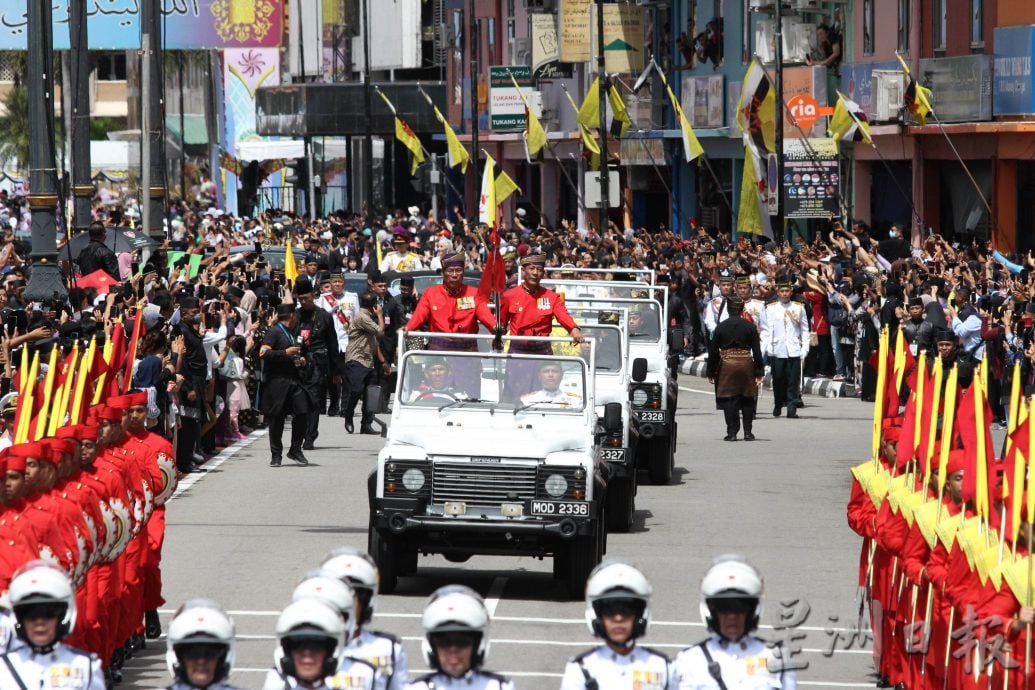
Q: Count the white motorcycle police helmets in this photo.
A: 8